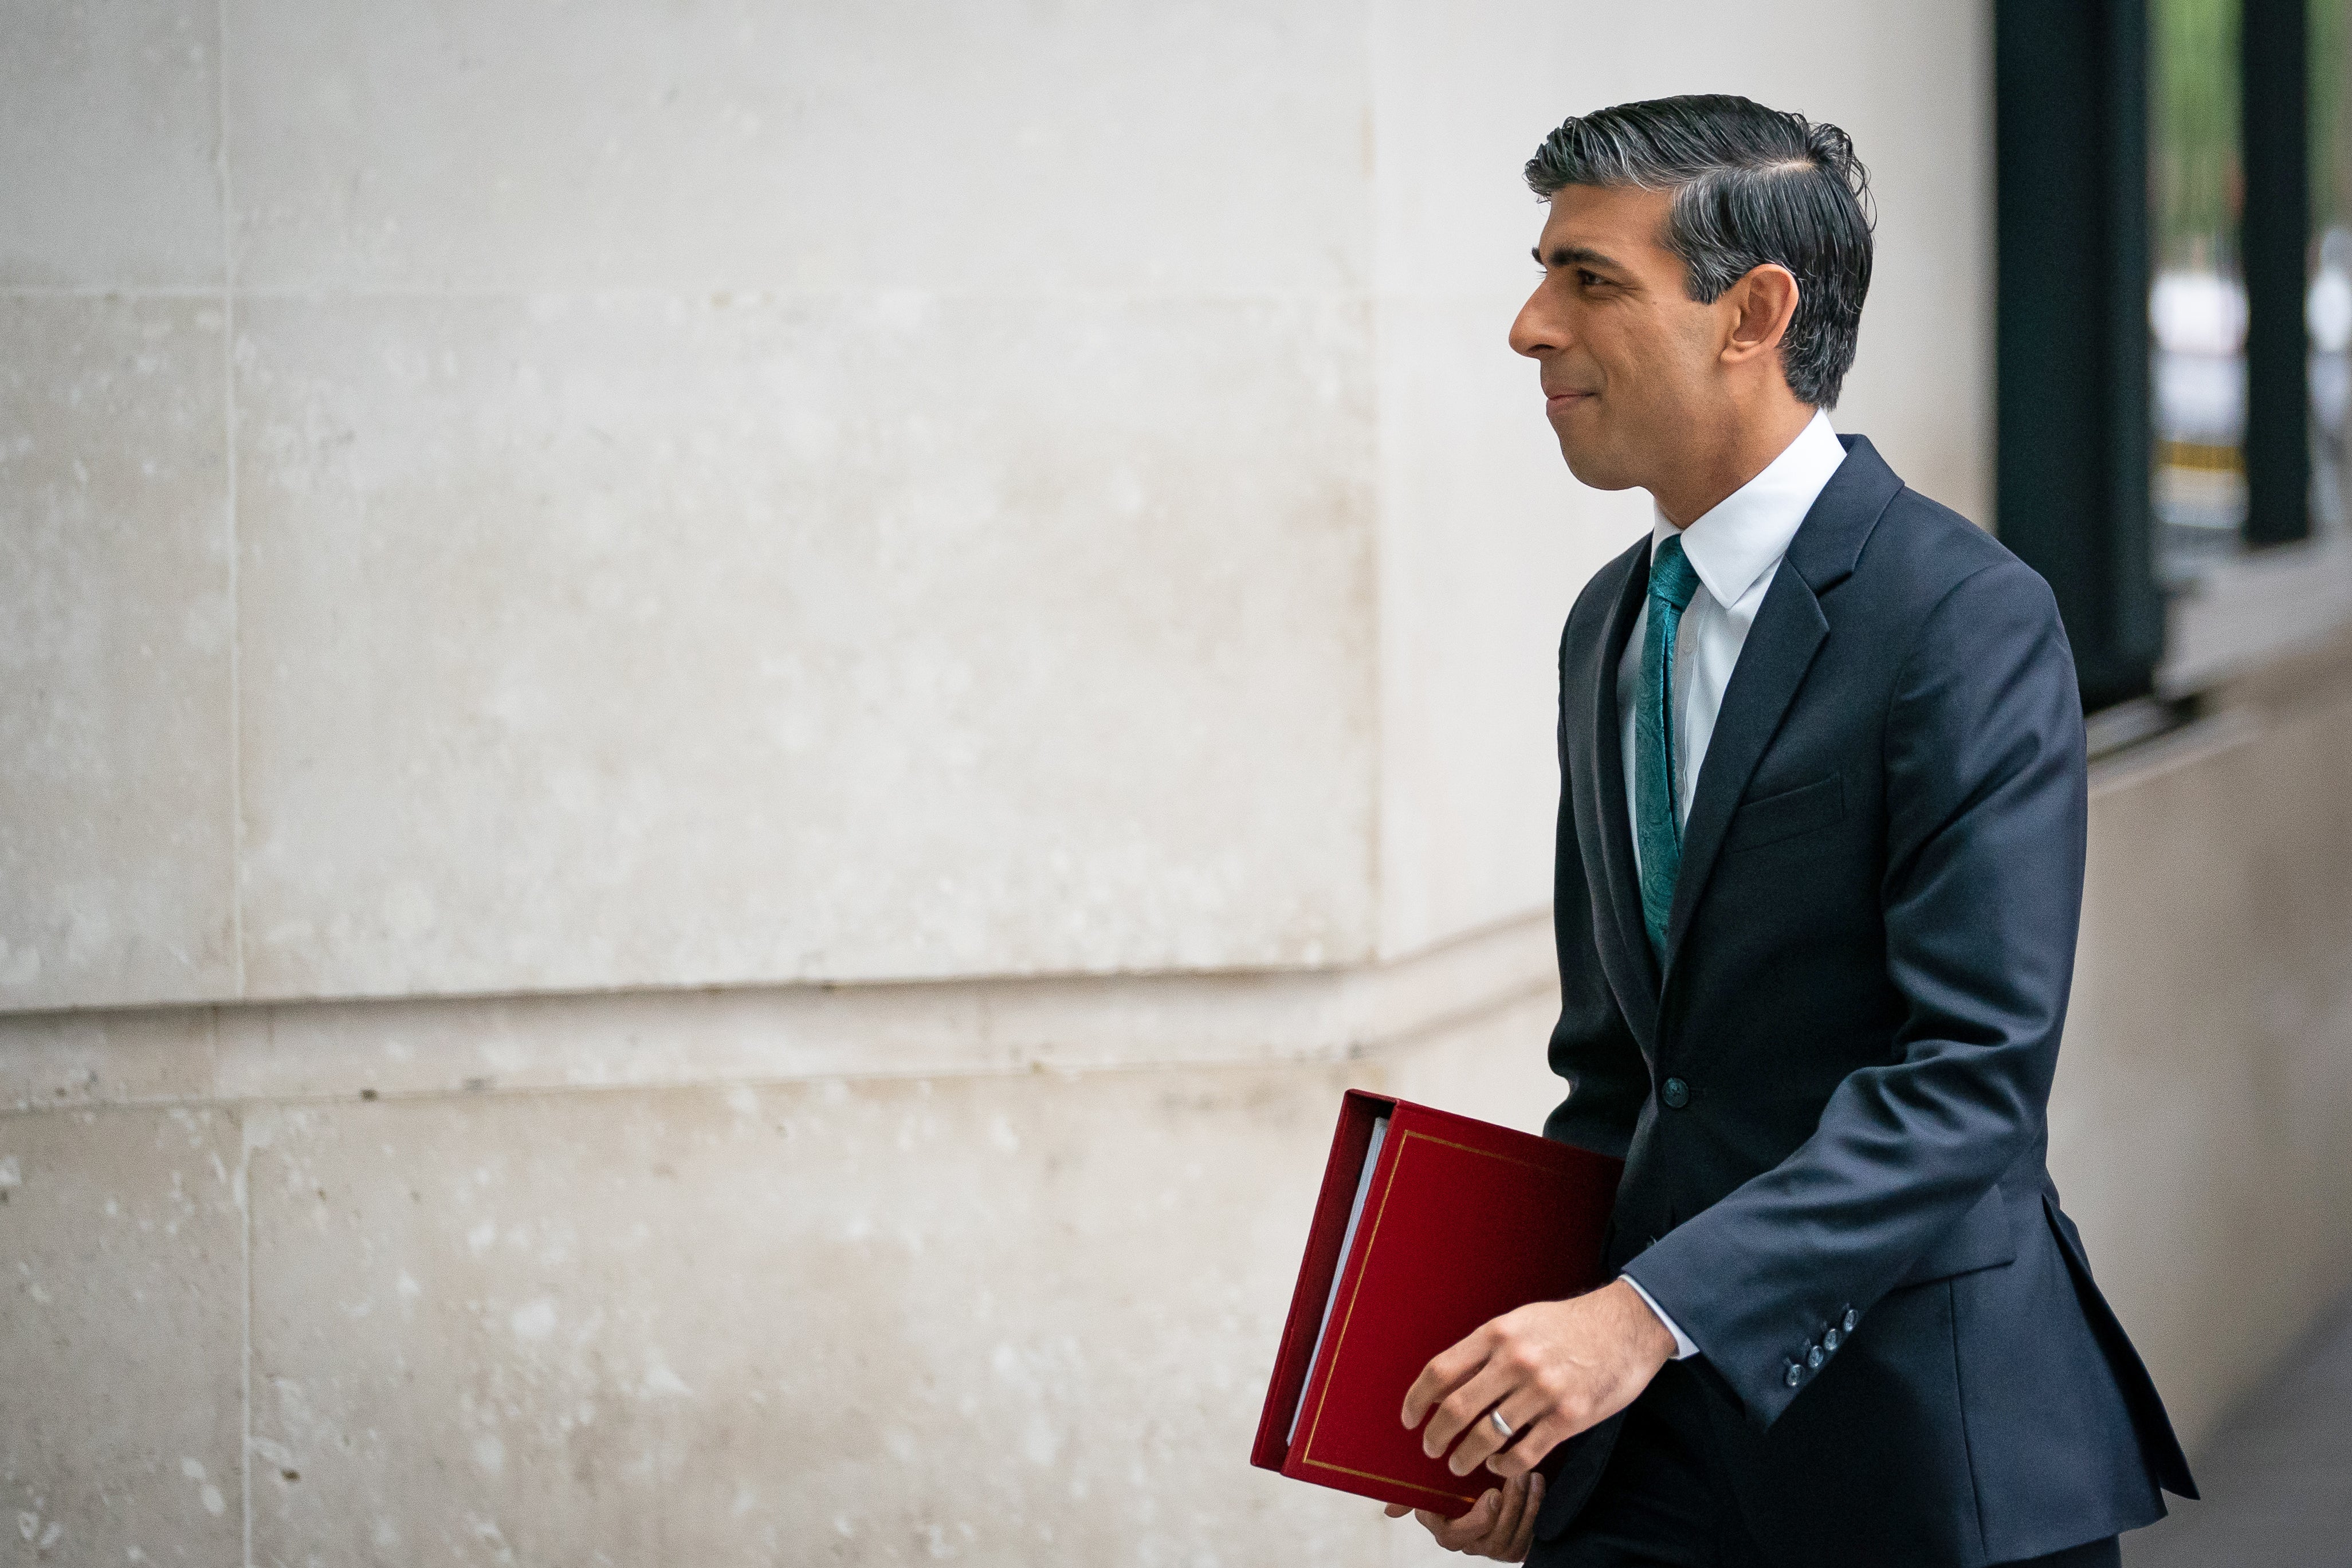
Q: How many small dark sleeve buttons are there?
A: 4